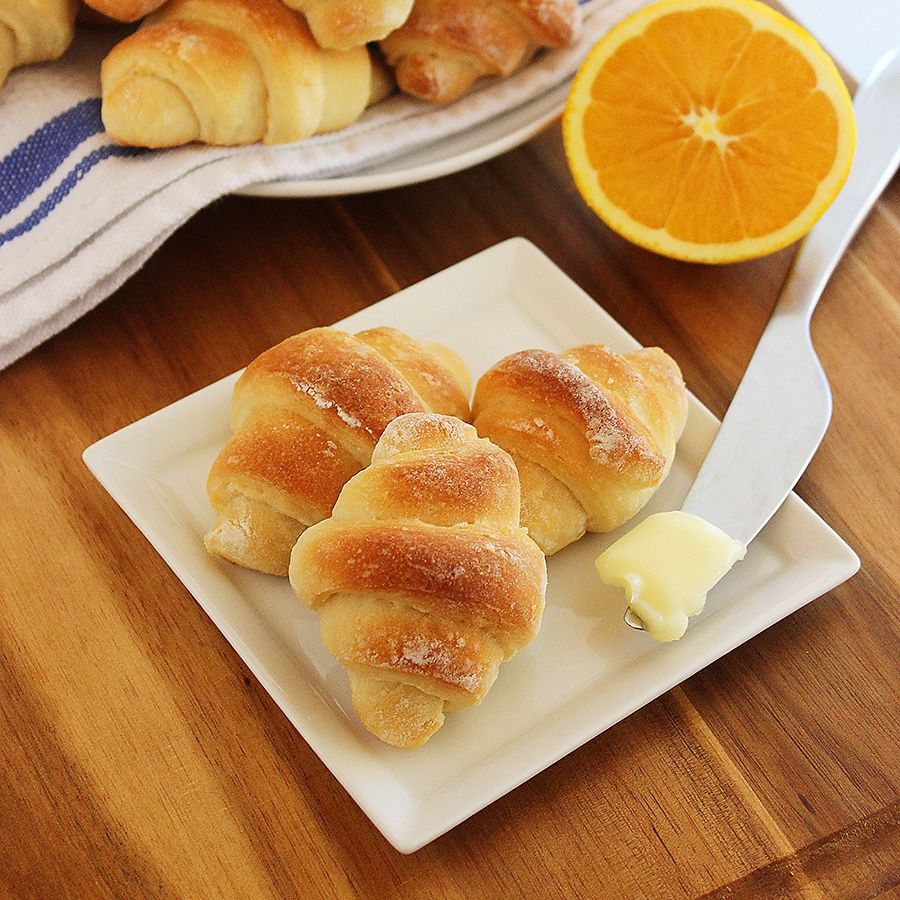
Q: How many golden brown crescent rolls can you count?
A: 8